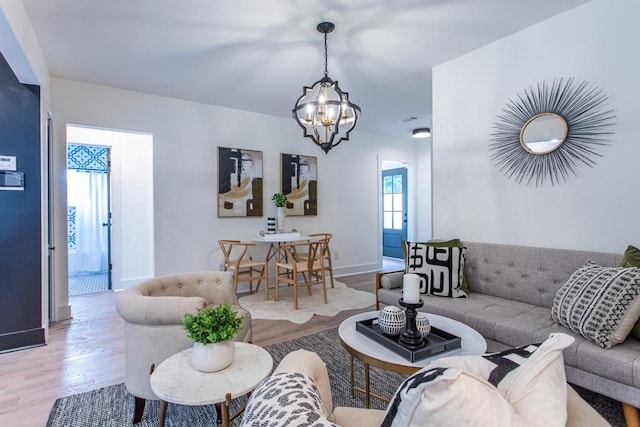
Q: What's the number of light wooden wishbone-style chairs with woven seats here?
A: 3